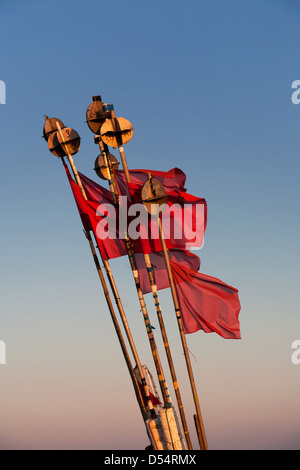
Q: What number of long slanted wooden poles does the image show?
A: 5